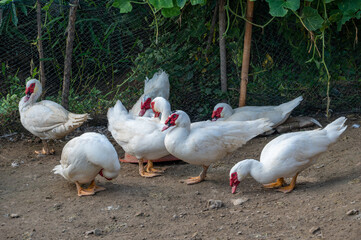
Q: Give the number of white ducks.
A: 7